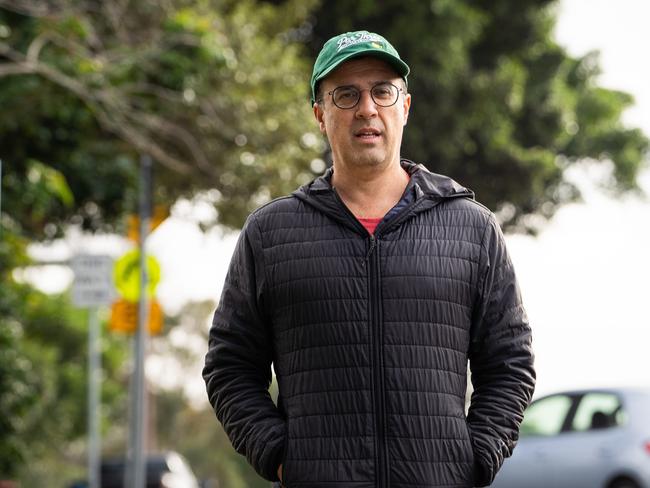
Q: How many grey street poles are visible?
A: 2